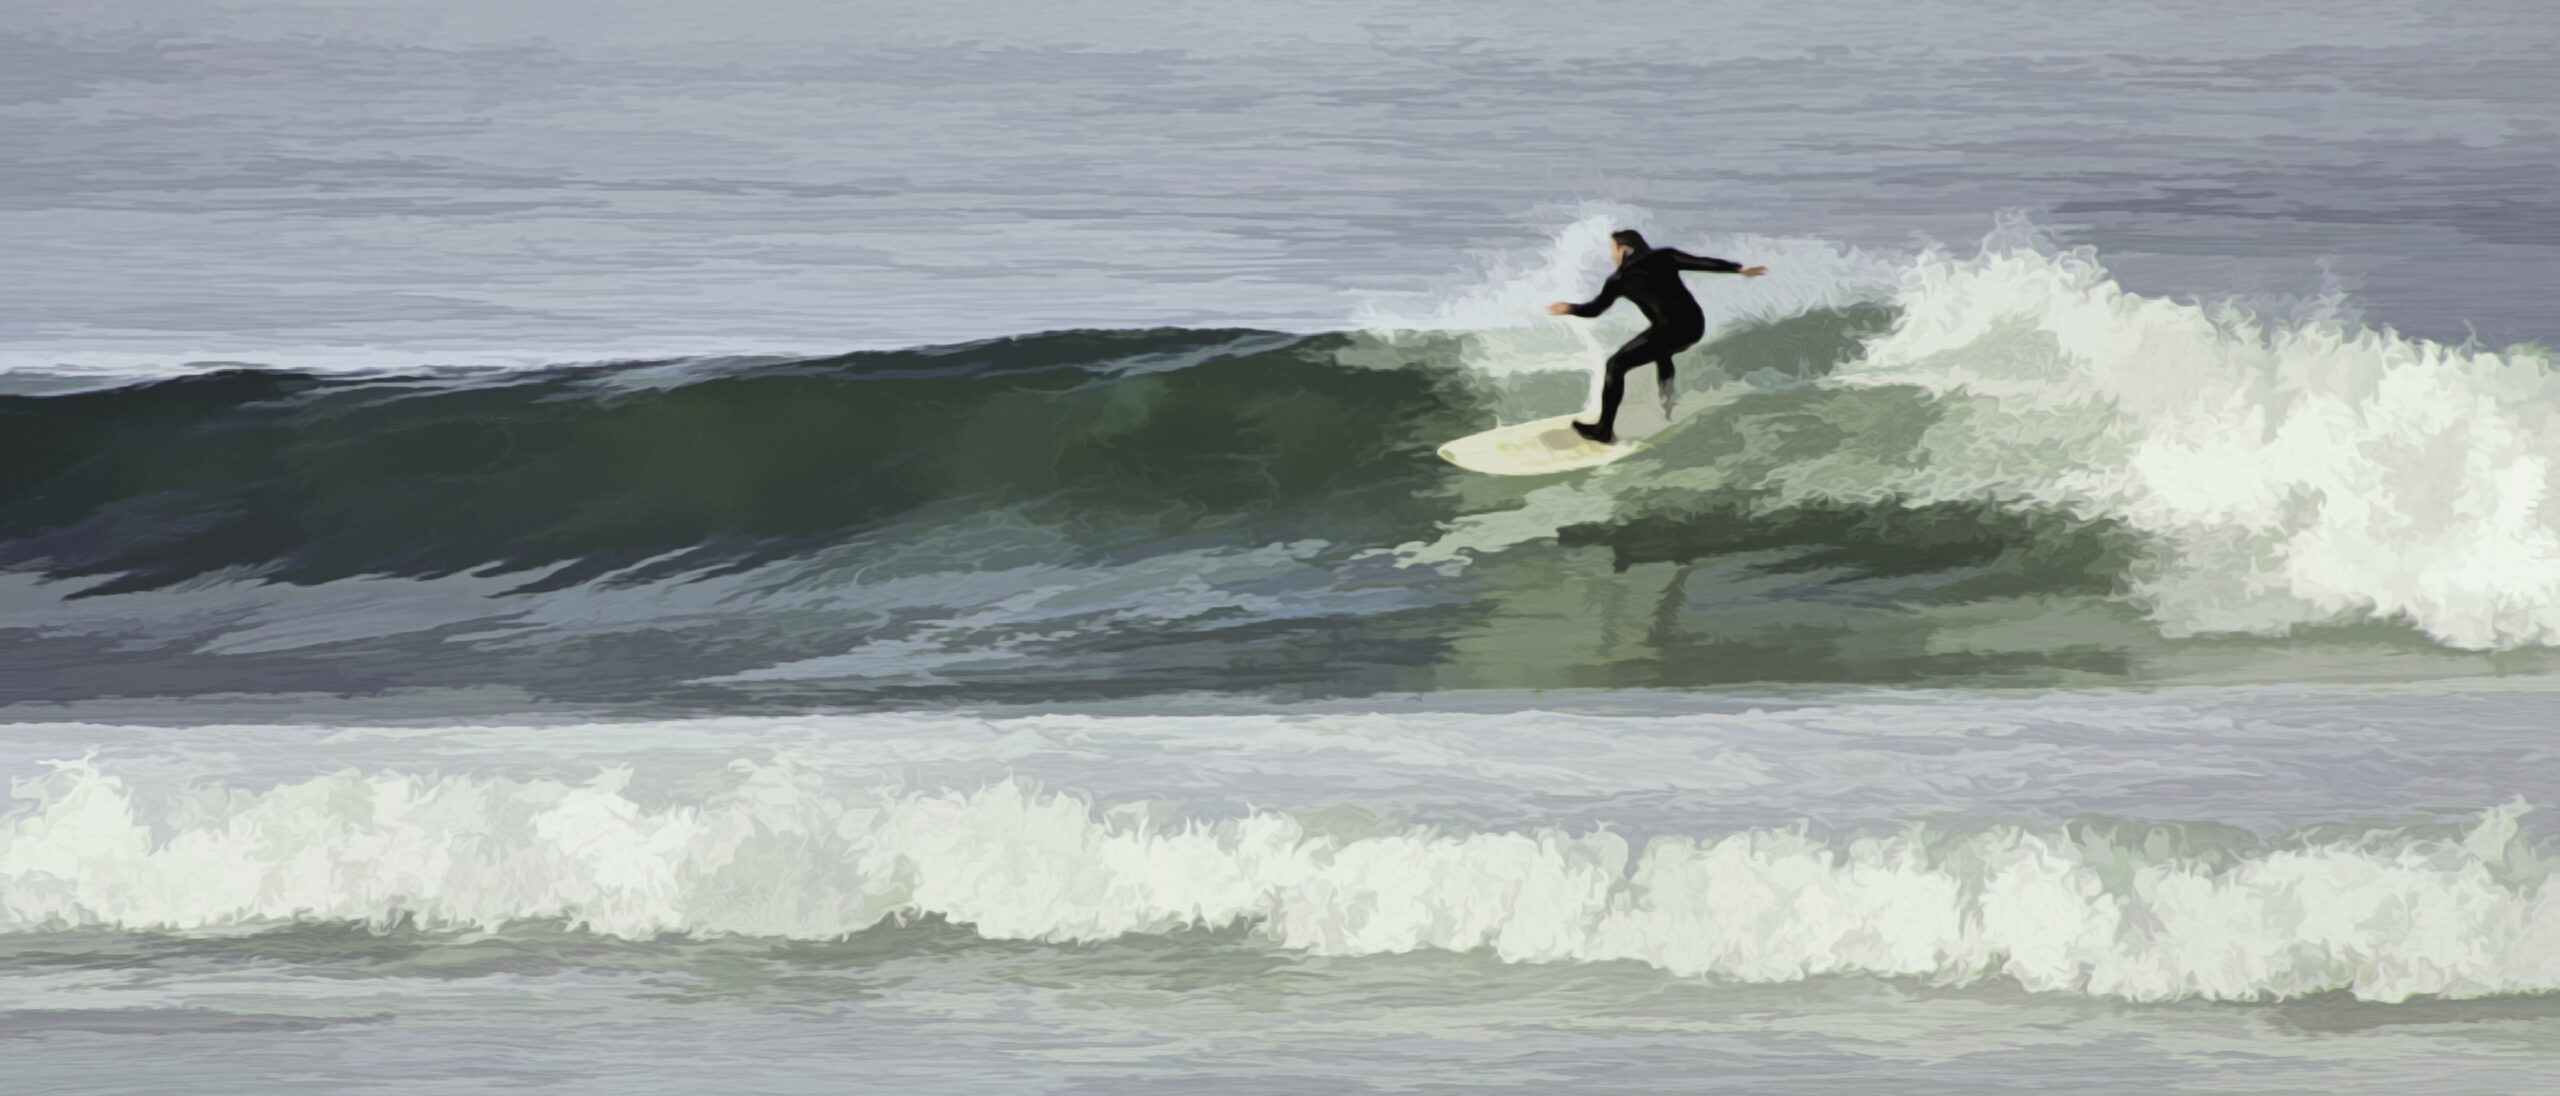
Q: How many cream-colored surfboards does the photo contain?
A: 1